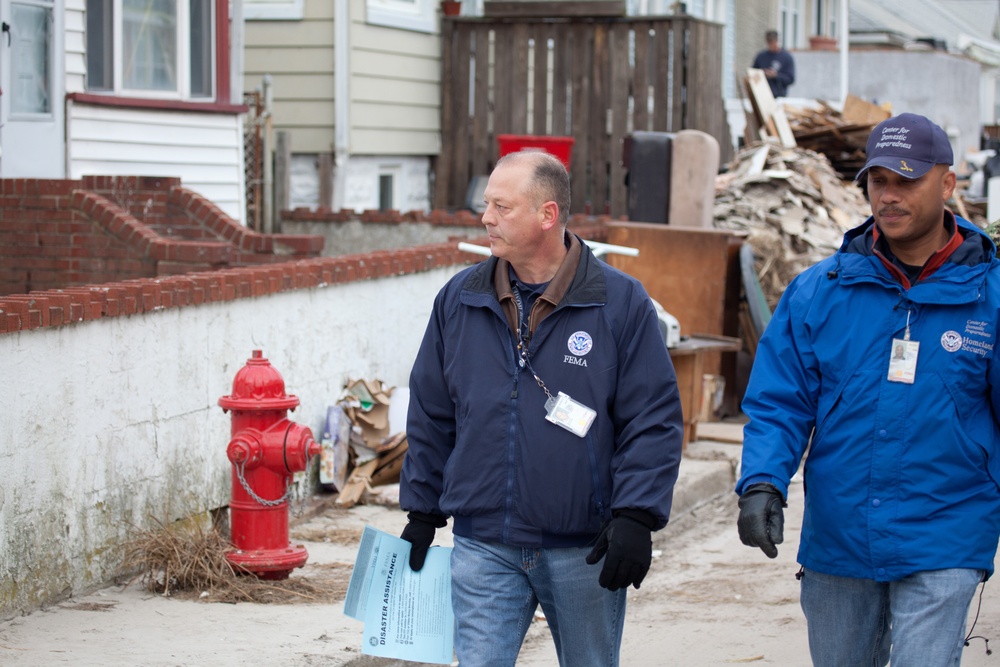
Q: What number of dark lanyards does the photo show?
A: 1